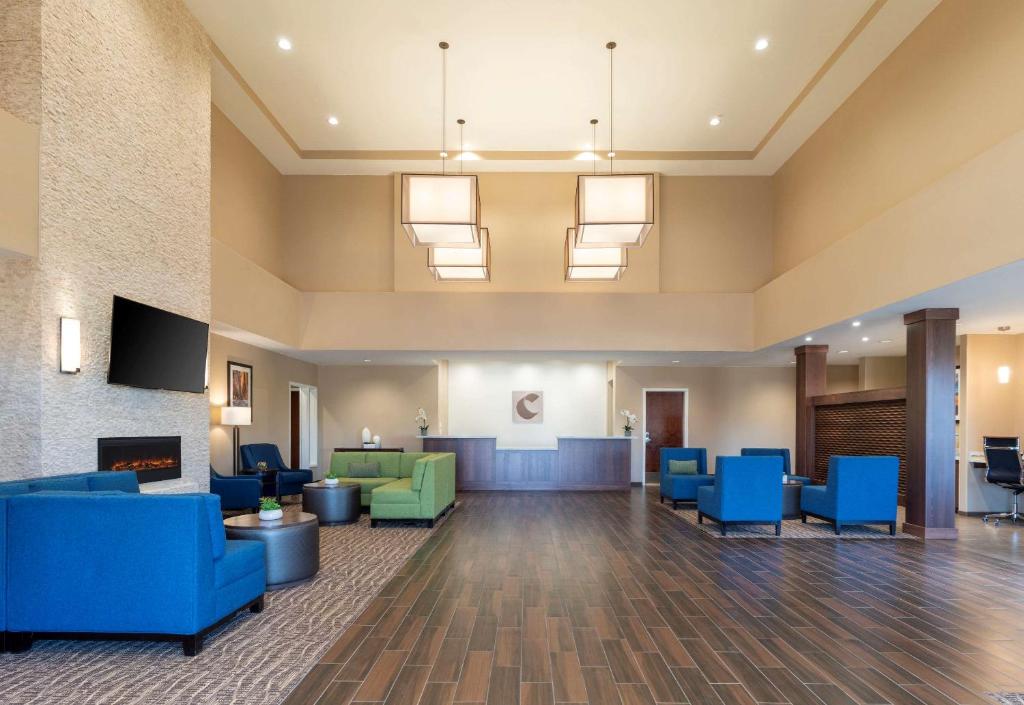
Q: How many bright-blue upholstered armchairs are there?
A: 4